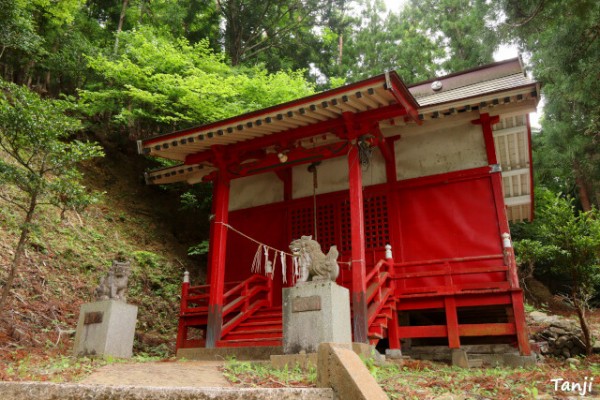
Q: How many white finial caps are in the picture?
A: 4